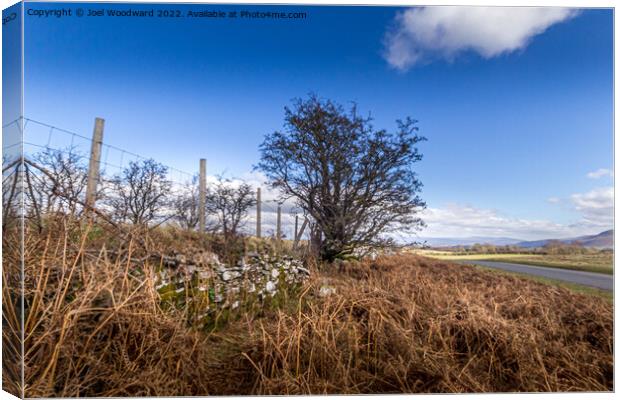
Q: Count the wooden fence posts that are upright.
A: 5